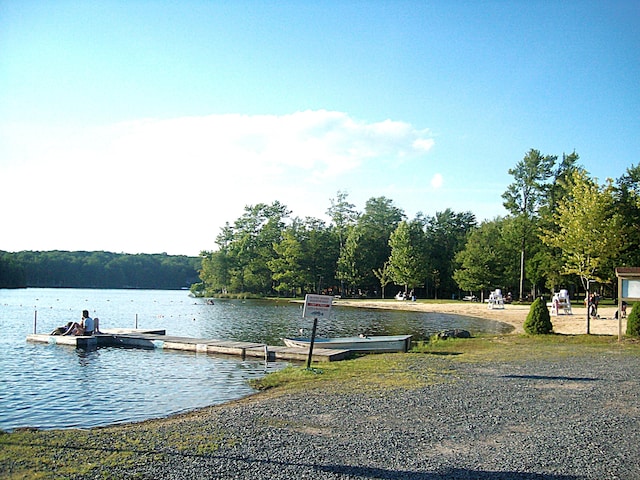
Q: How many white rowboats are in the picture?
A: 1